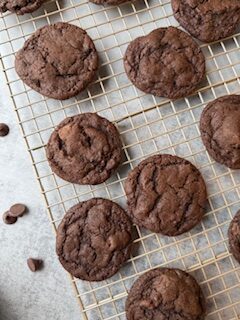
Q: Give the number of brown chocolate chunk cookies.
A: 11